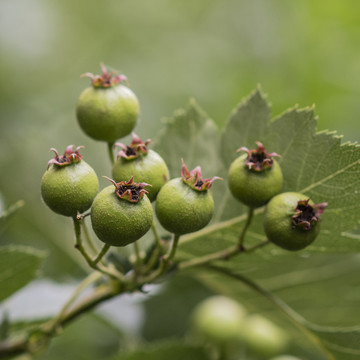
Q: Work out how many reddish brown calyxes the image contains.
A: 7